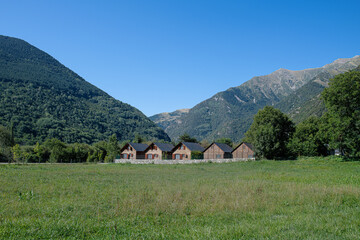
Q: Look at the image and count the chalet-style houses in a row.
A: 5